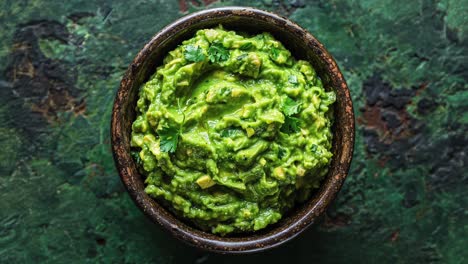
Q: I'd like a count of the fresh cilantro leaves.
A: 5